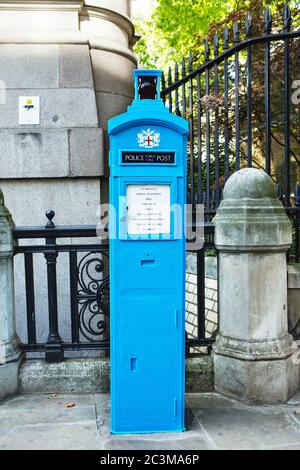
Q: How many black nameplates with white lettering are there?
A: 1